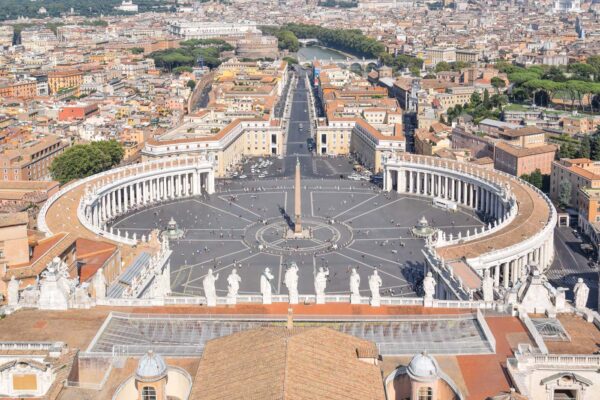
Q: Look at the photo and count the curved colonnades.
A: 2